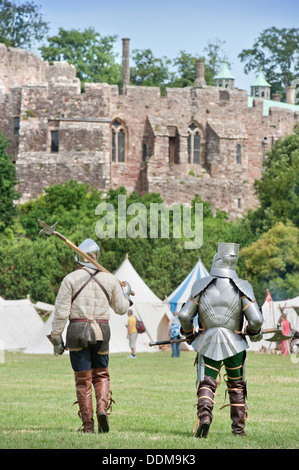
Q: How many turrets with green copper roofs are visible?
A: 2